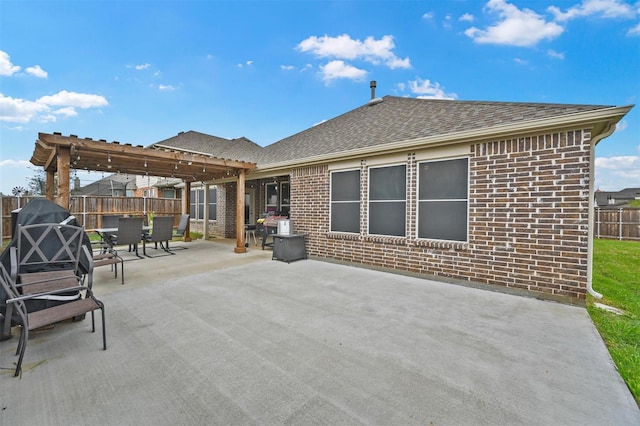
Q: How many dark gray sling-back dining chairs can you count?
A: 5